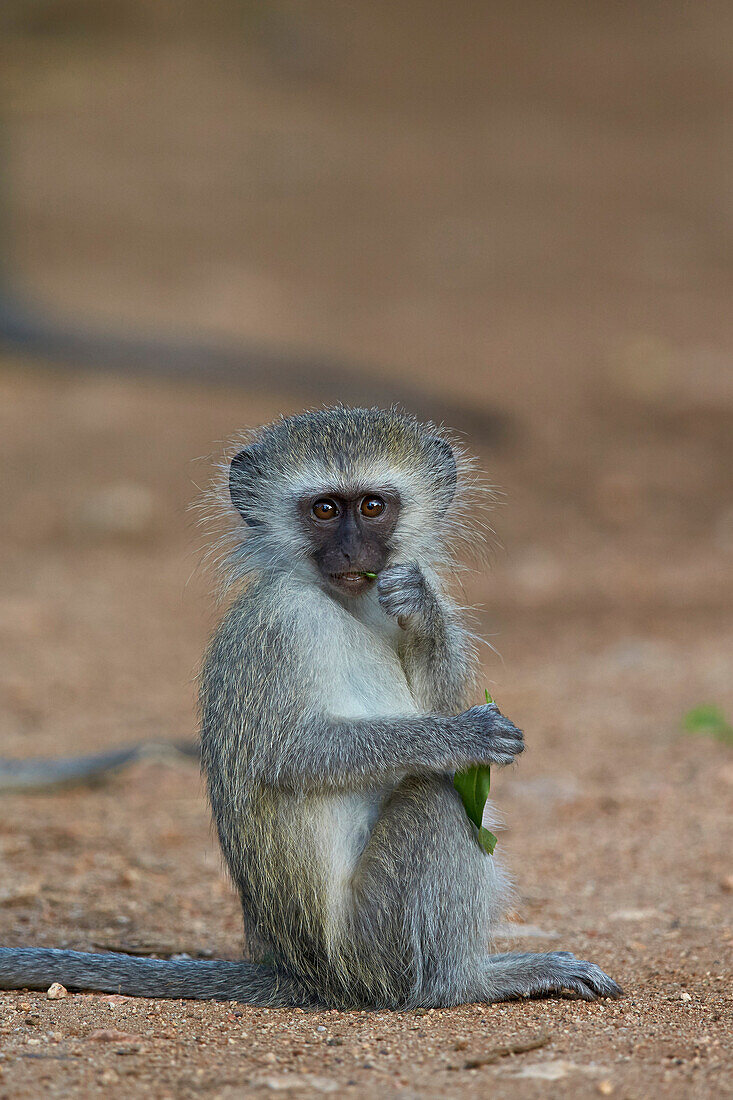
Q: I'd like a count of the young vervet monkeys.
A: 1